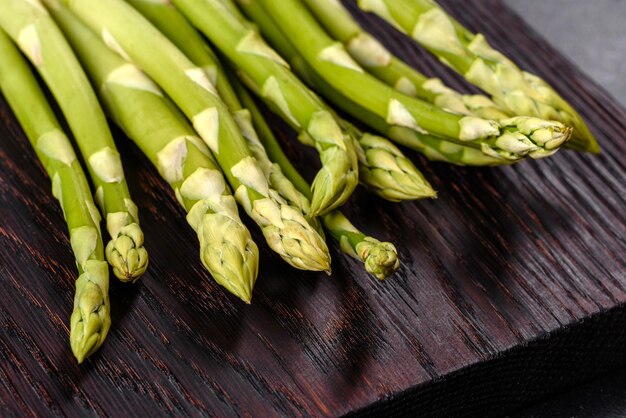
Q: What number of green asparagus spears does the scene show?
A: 12